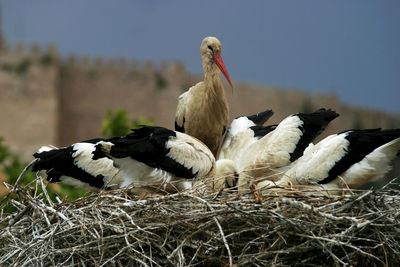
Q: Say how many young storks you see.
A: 4